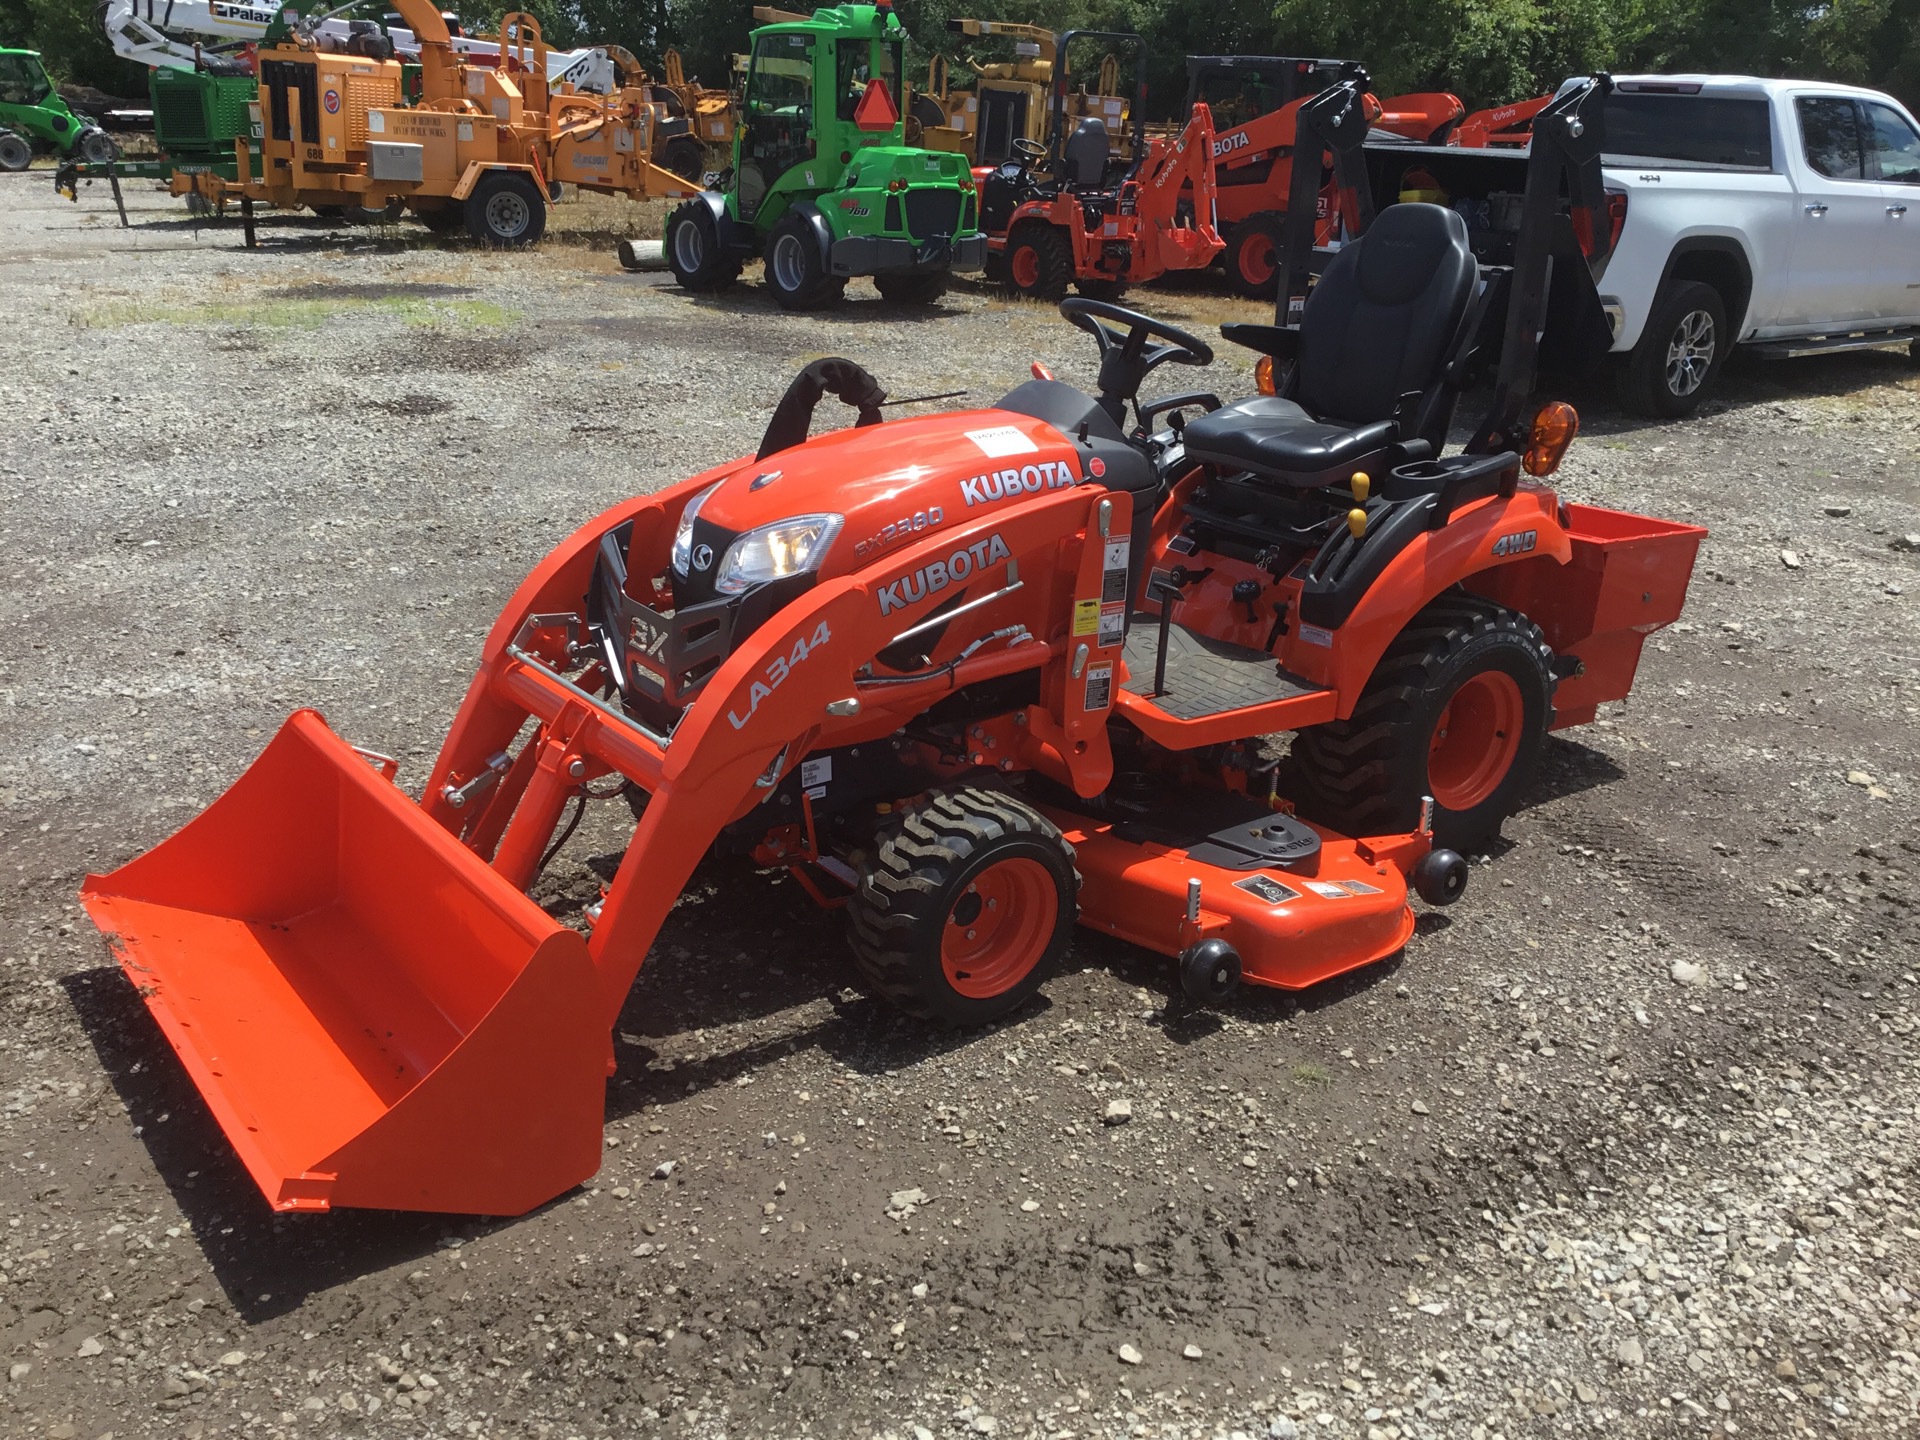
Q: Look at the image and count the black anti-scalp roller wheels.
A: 2